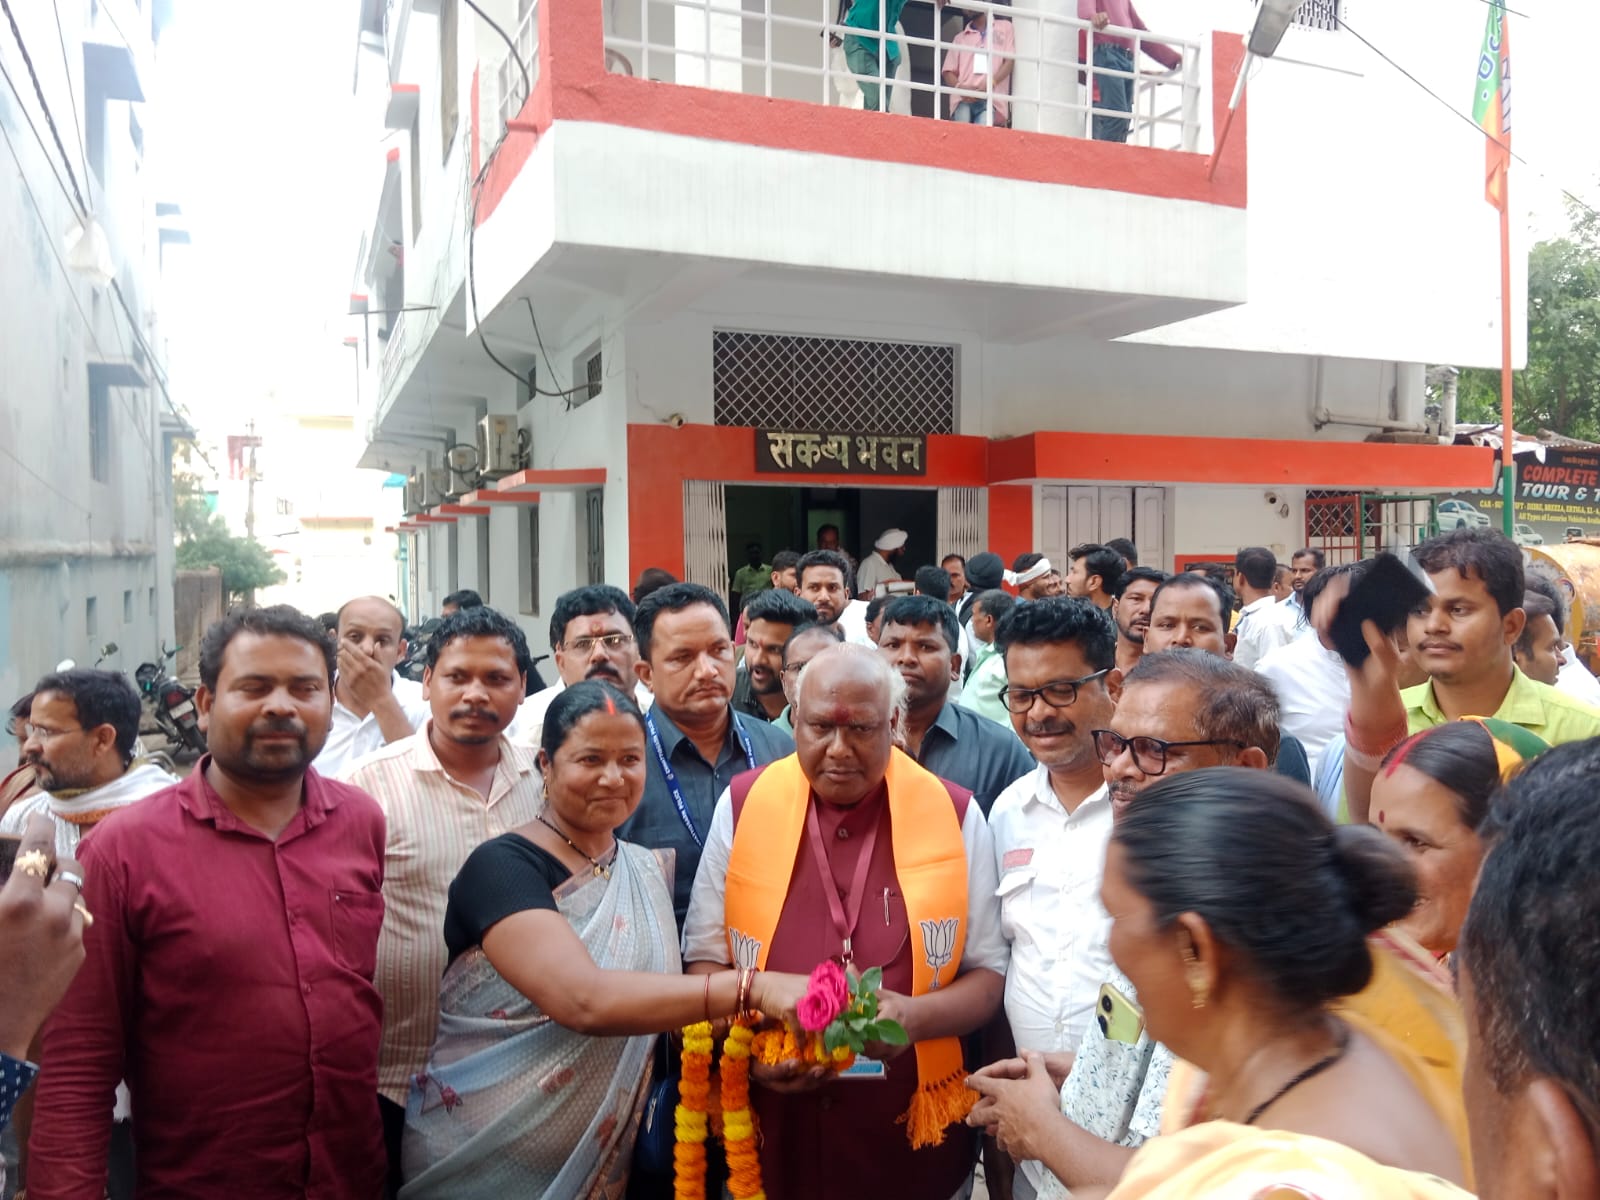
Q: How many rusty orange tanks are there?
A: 1